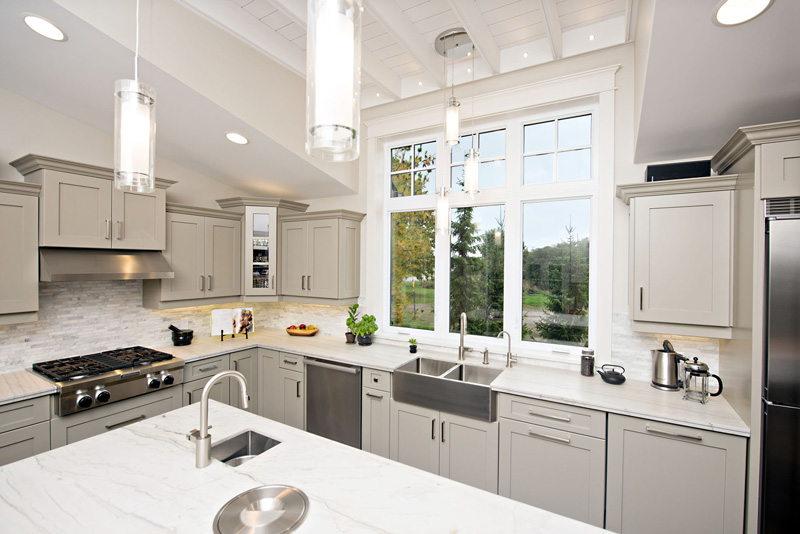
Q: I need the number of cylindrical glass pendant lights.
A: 5